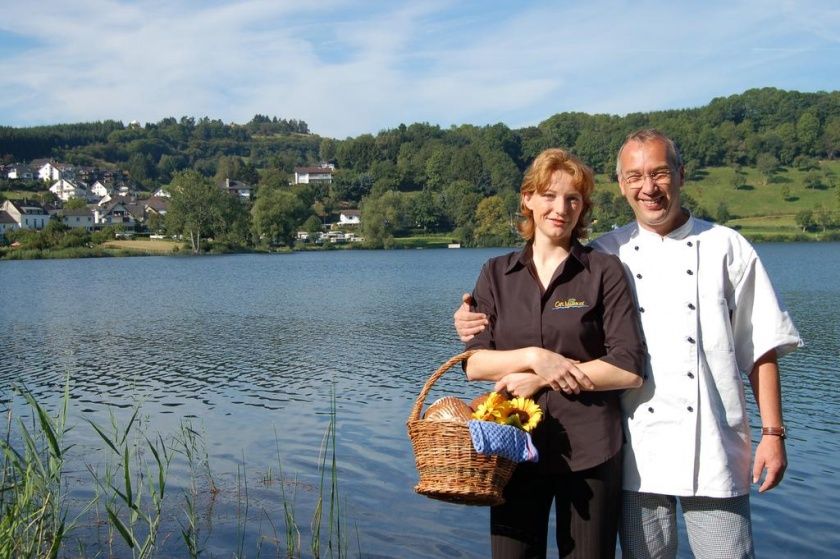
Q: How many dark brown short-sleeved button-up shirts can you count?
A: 1